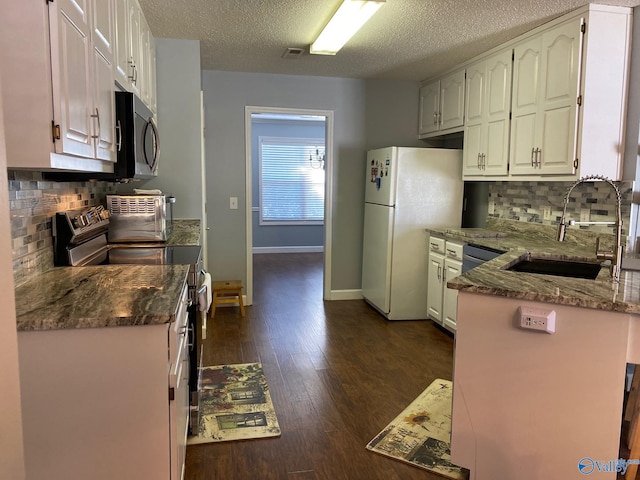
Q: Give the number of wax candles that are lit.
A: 0